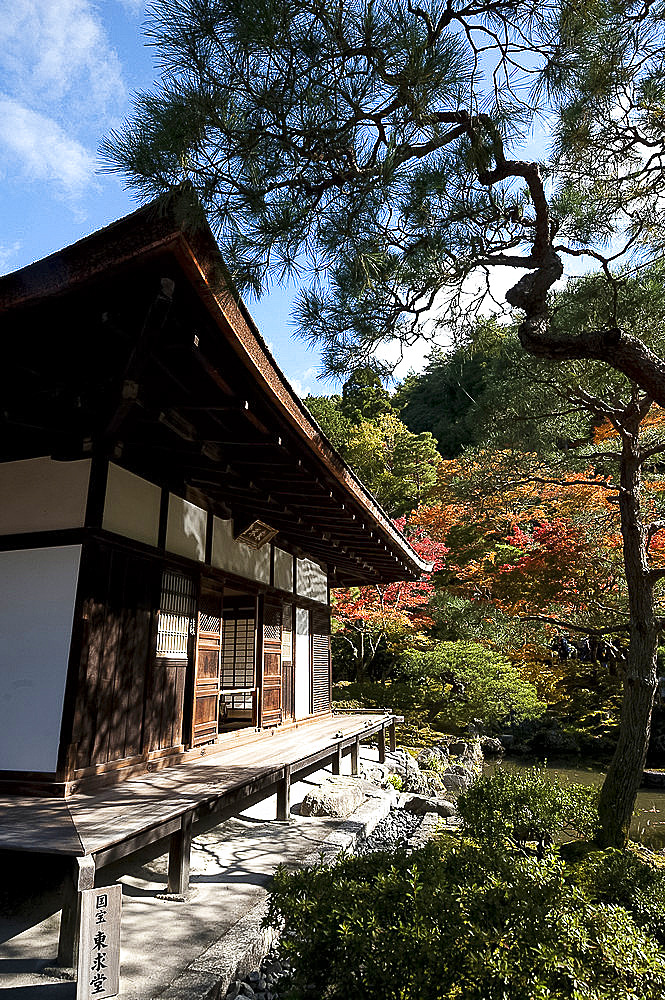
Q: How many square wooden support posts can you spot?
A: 7